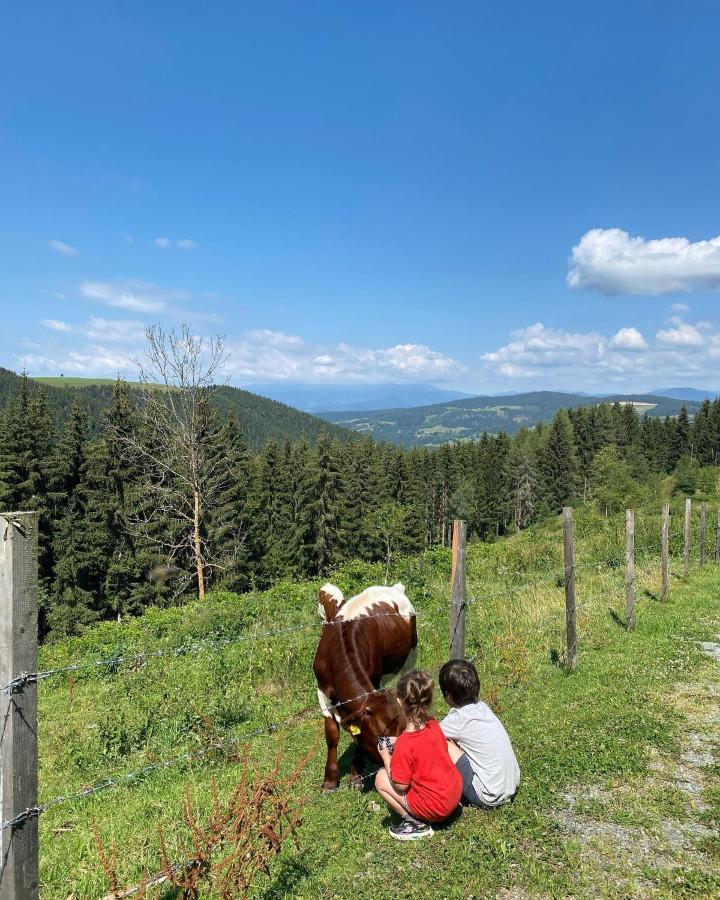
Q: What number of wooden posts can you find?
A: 8